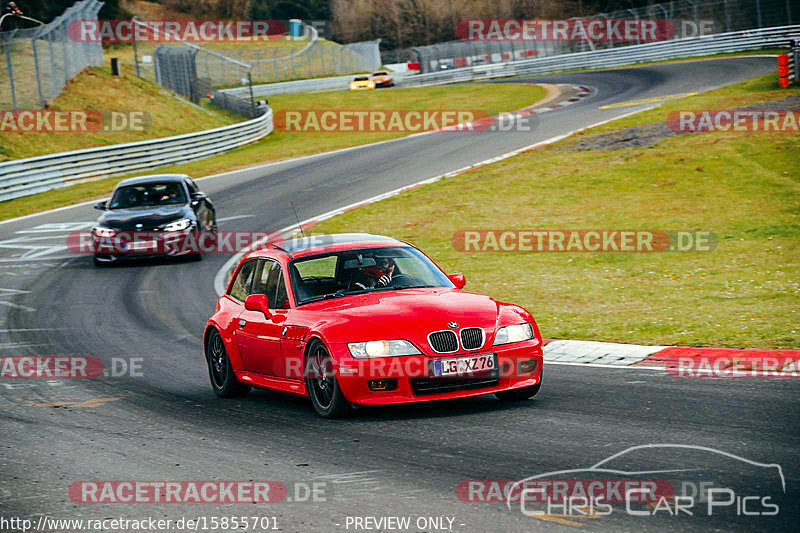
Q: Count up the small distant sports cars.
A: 2